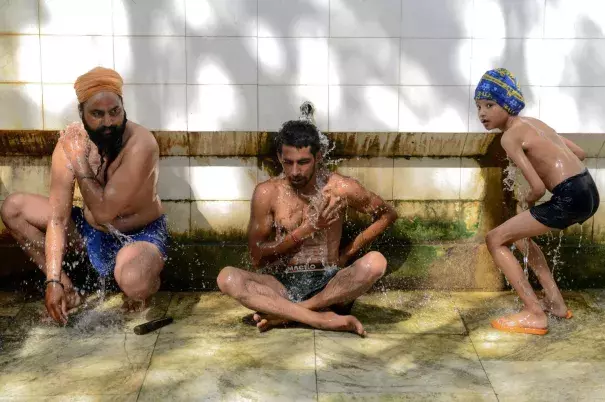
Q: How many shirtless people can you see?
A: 3